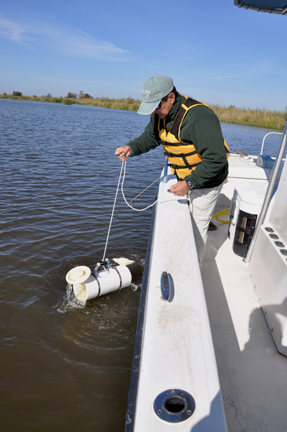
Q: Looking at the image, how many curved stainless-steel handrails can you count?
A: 1